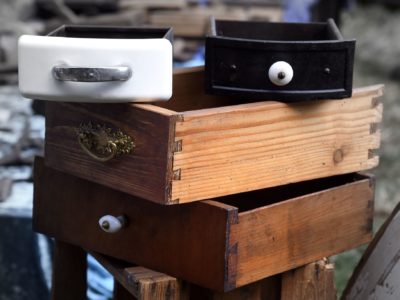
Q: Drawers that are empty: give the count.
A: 4